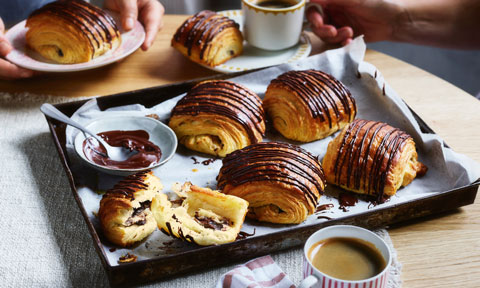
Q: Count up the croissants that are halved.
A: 1